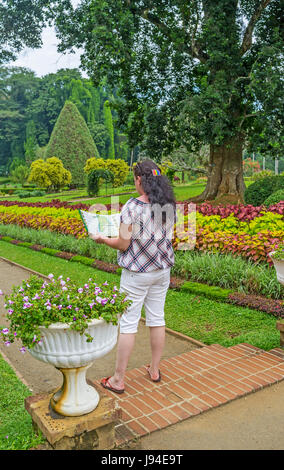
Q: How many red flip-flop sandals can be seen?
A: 2